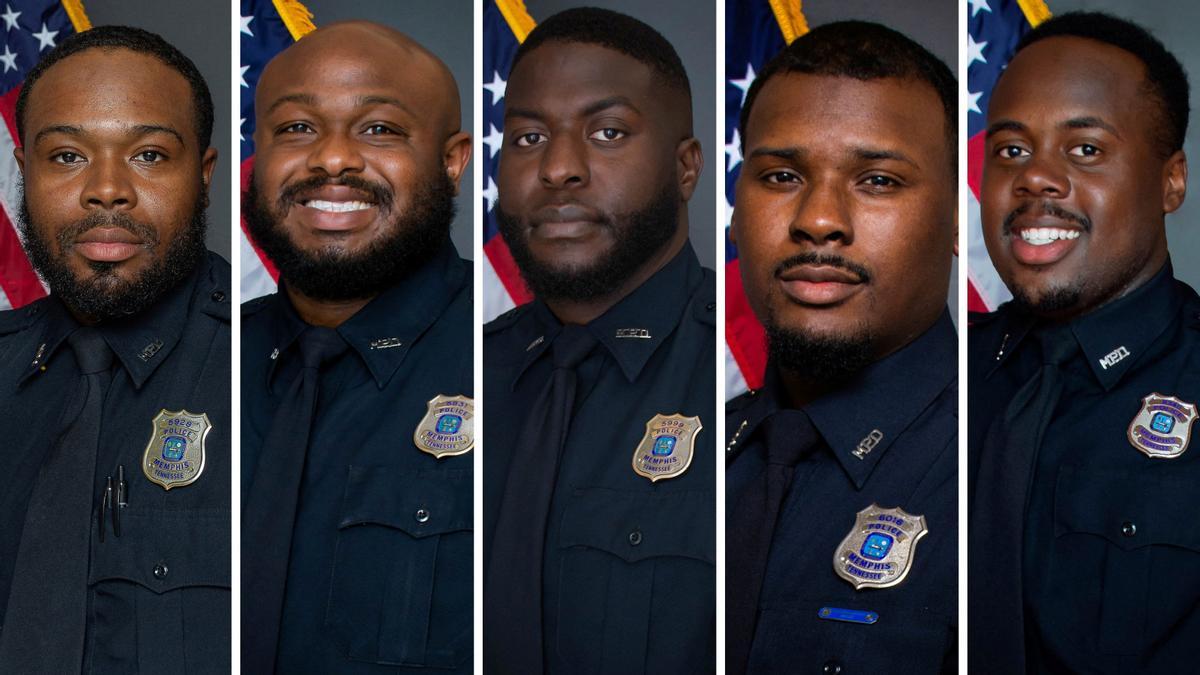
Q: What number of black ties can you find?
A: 5